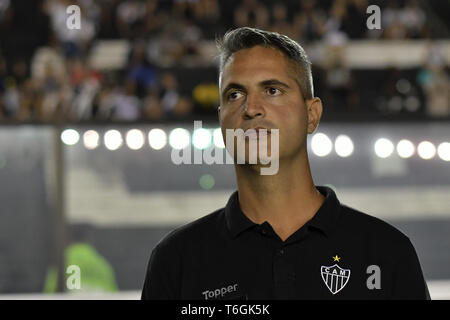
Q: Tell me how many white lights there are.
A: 14